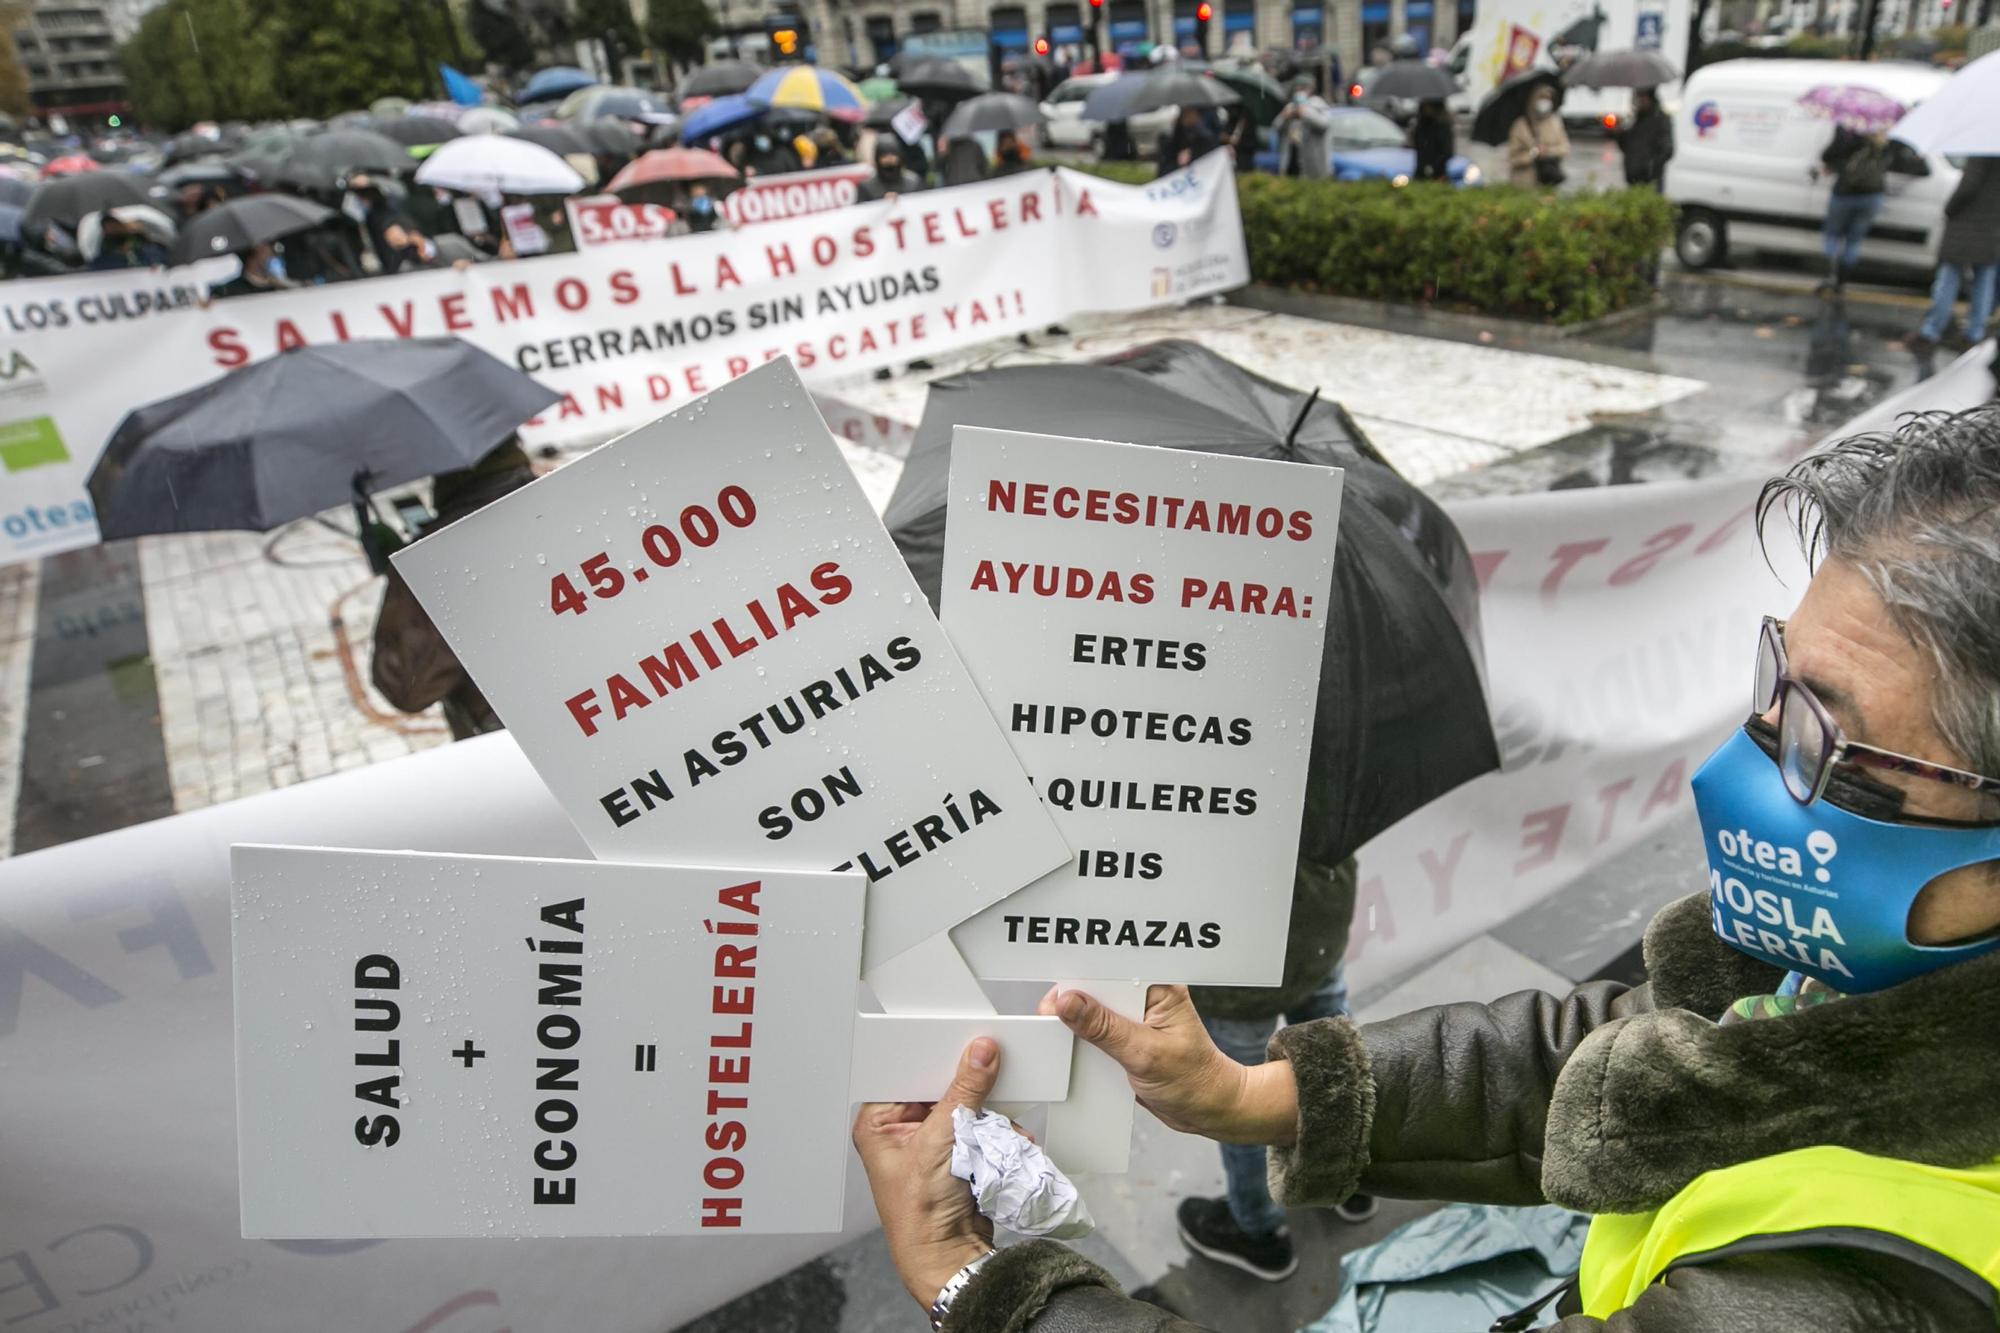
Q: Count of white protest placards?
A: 3